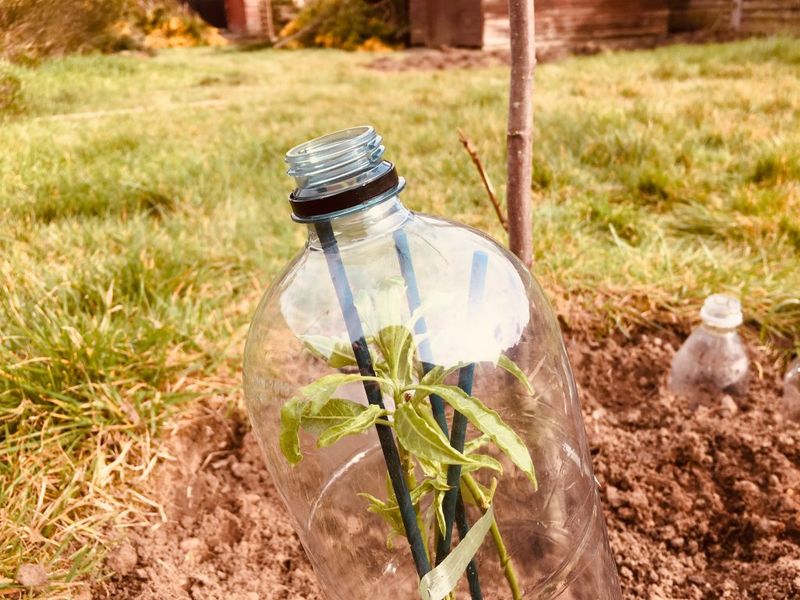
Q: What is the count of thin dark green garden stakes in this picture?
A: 3